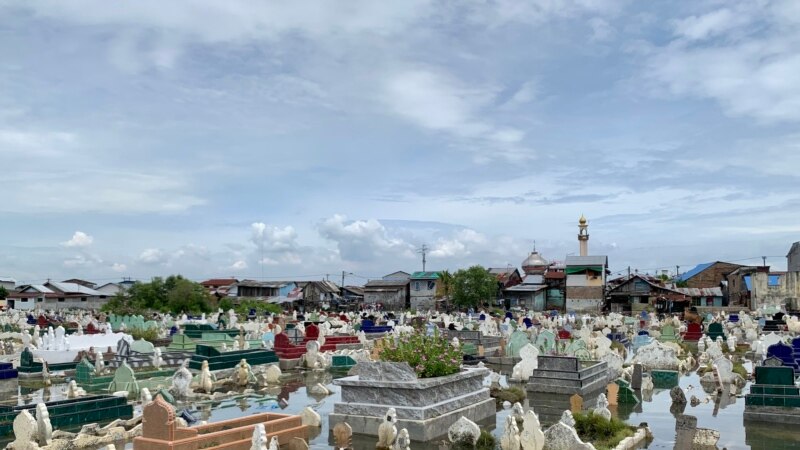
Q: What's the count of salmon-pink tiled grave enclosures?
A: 1